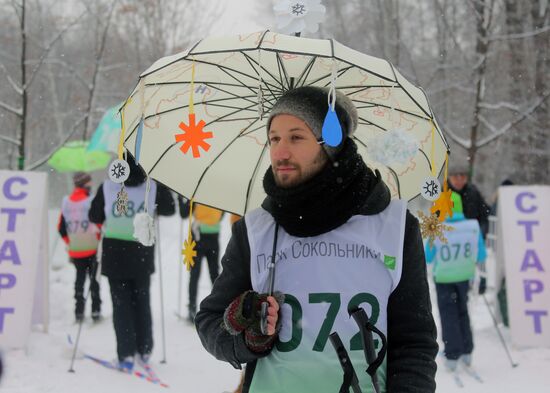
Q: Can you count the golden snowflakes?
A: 1